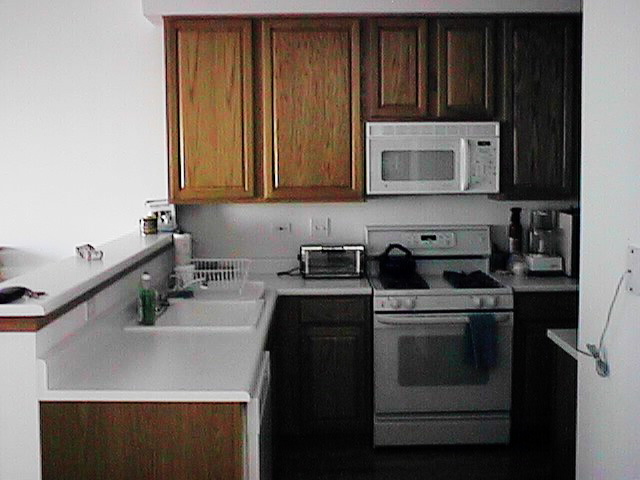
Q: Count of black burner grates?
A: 2